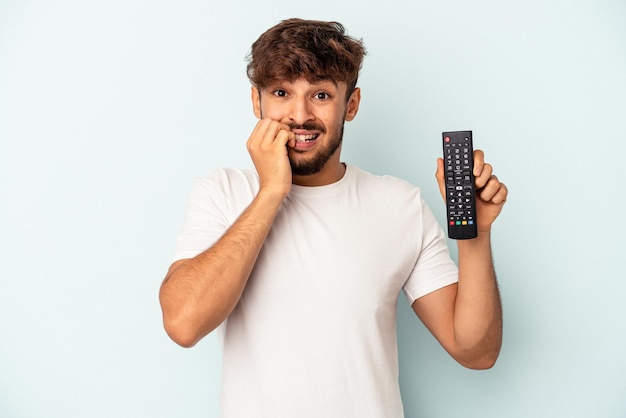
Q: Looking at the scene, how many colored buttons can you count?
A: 5